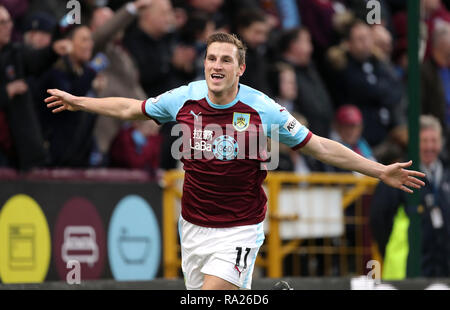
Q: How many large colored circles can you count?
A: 3